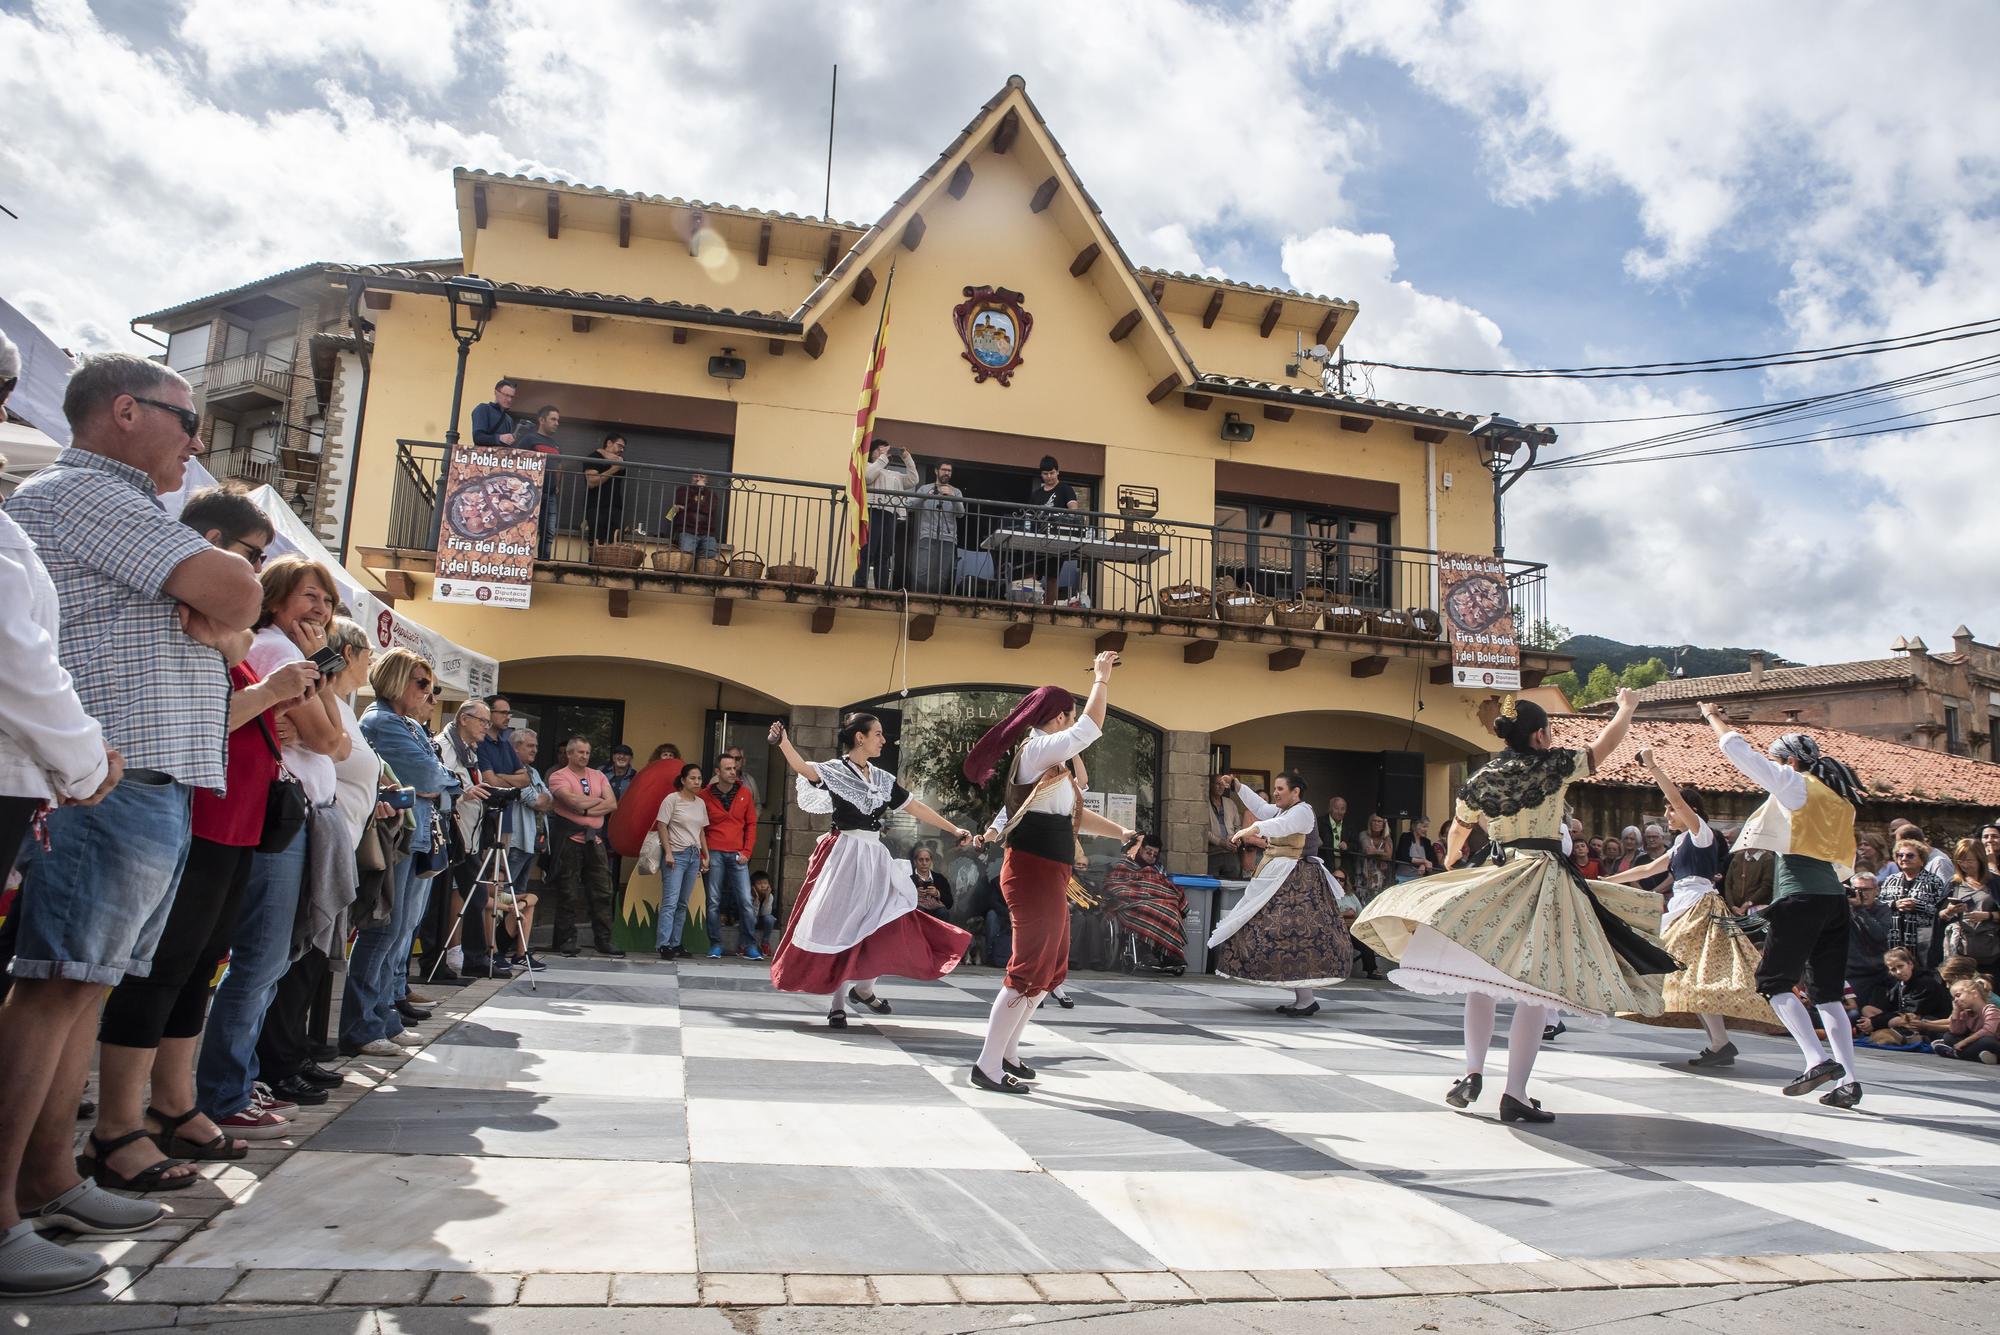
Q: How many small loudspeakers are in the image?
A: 2